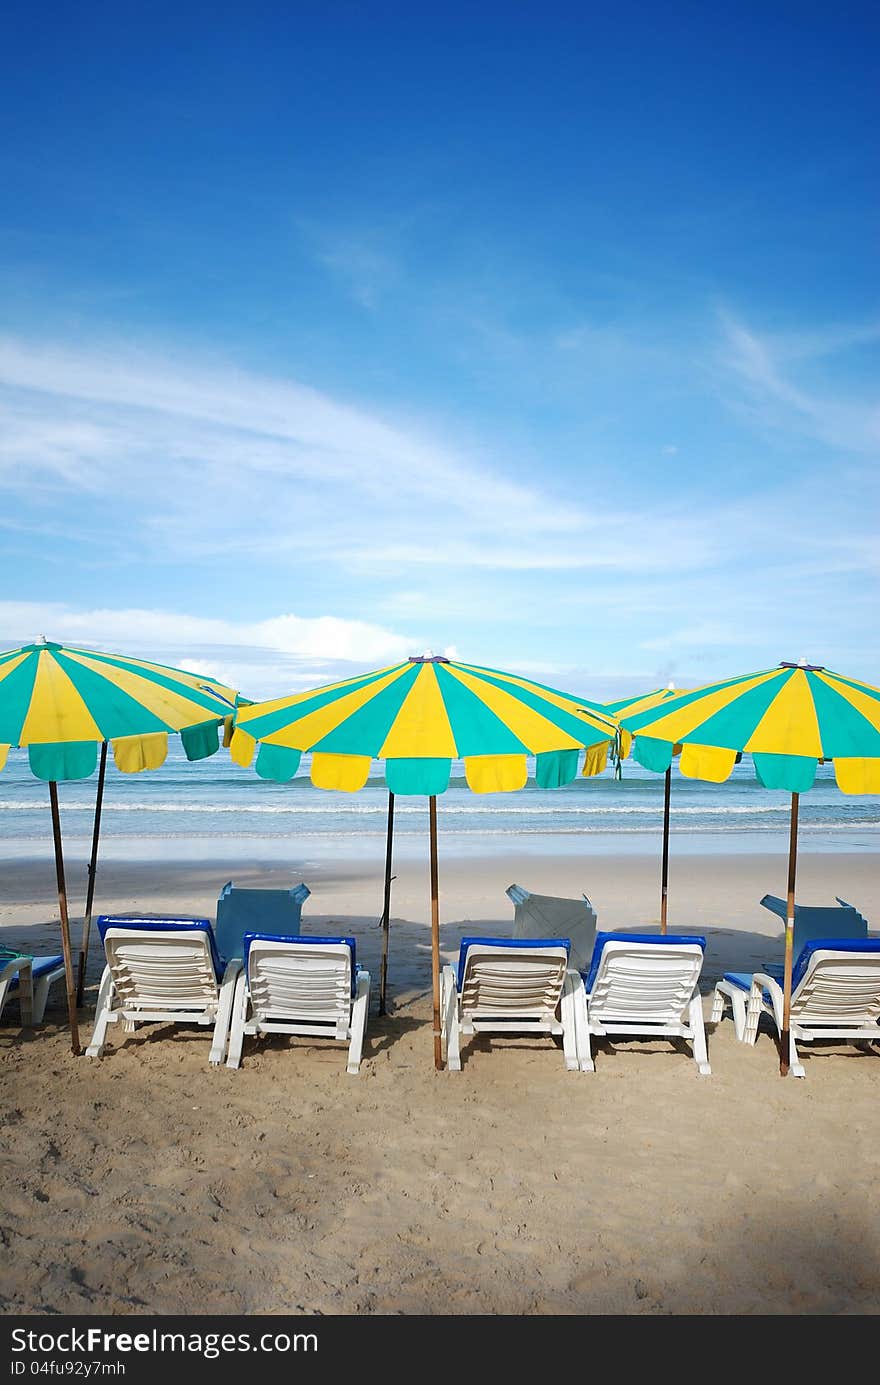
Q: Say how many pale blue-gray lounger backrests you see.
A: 3